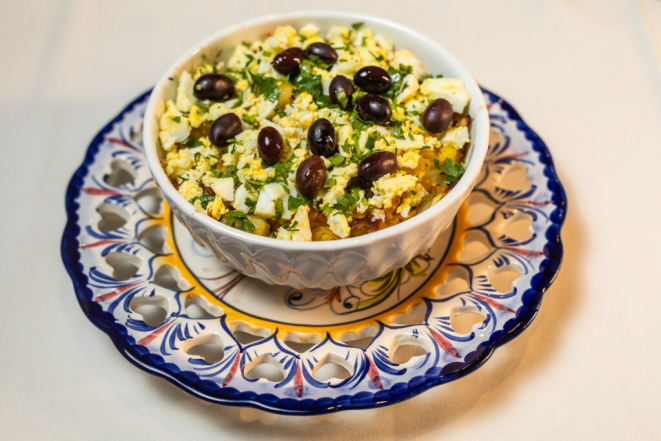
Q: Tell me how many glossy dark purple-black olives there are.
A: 12